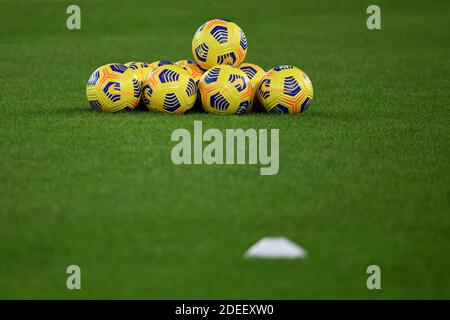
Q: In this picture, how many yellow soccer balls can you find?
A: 9